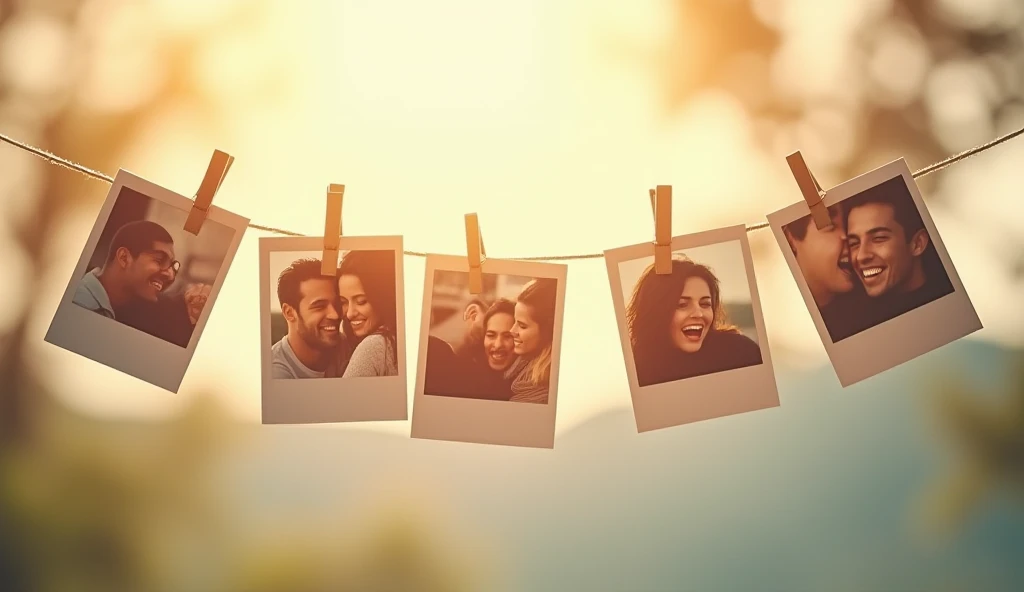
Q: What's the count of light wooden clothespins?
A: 5